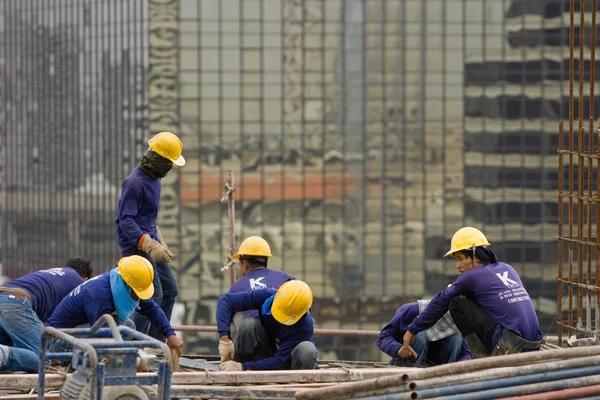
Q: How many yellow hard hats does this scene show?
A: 5